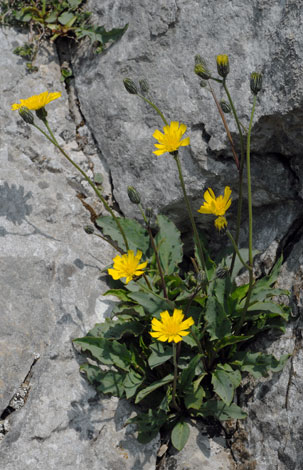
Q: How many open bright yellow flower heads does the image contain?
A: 5